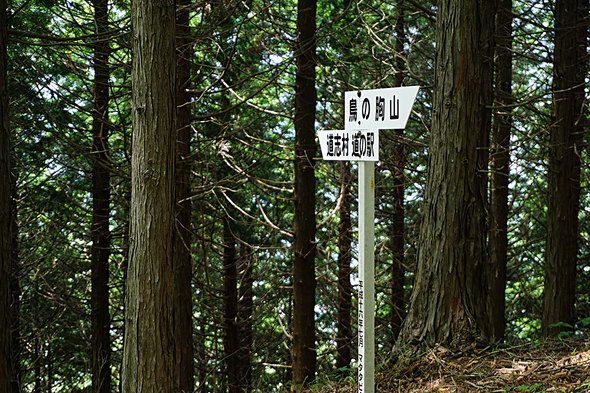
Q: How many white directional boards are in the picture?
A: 2